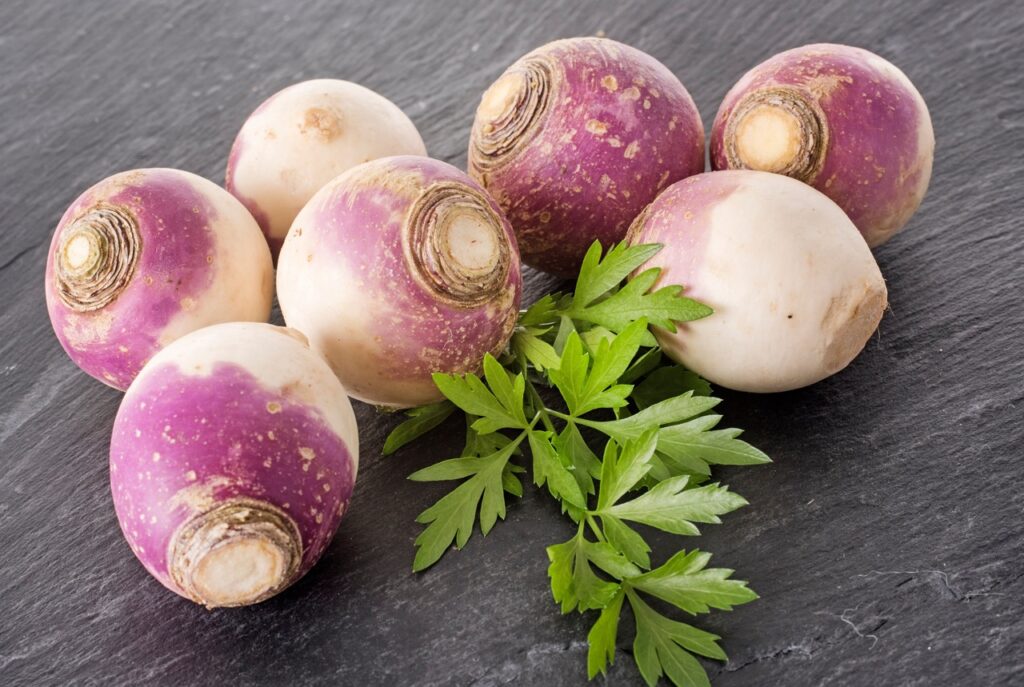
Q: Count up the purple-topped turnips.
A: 7